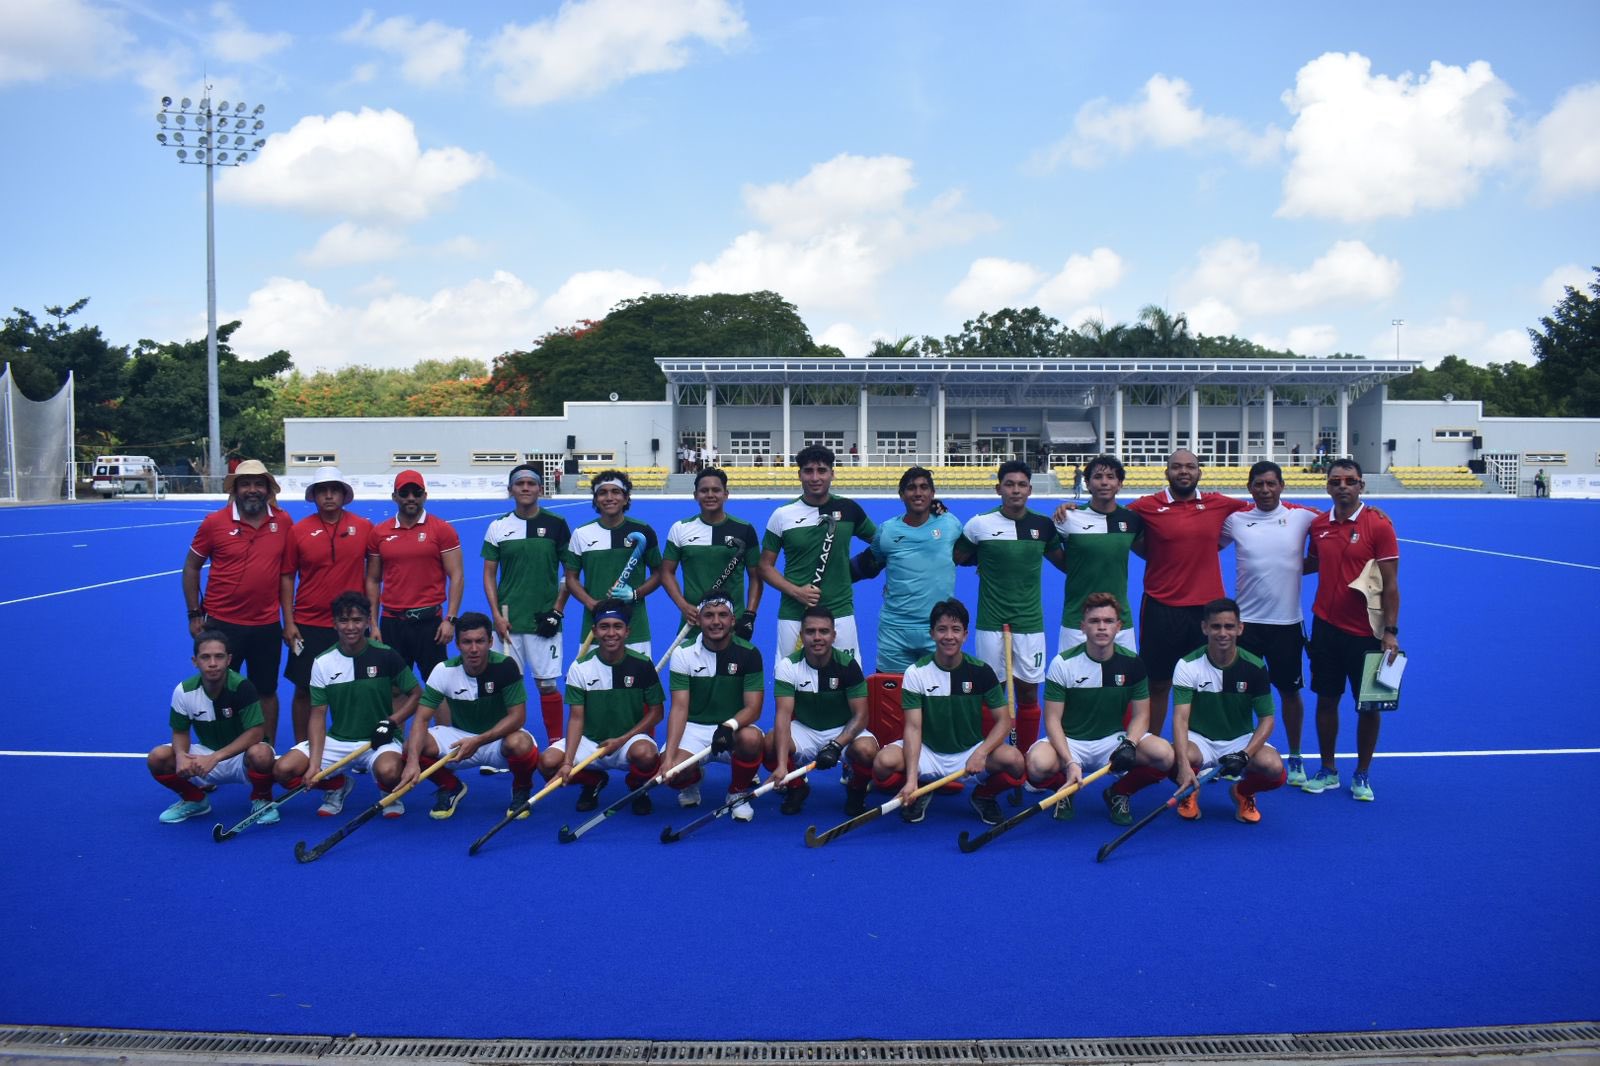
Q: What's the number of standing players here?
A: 7